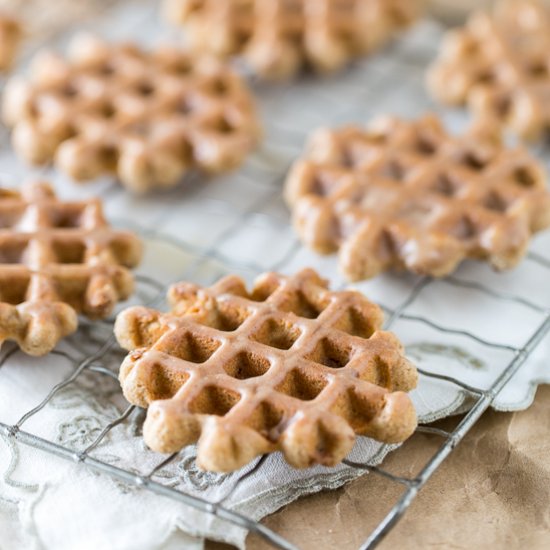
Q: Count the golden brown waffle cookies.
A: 7